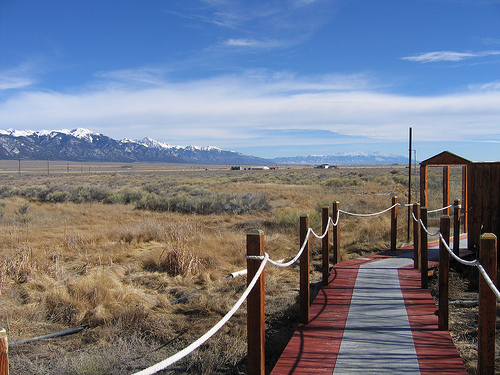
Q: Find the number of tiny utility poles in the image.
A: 5